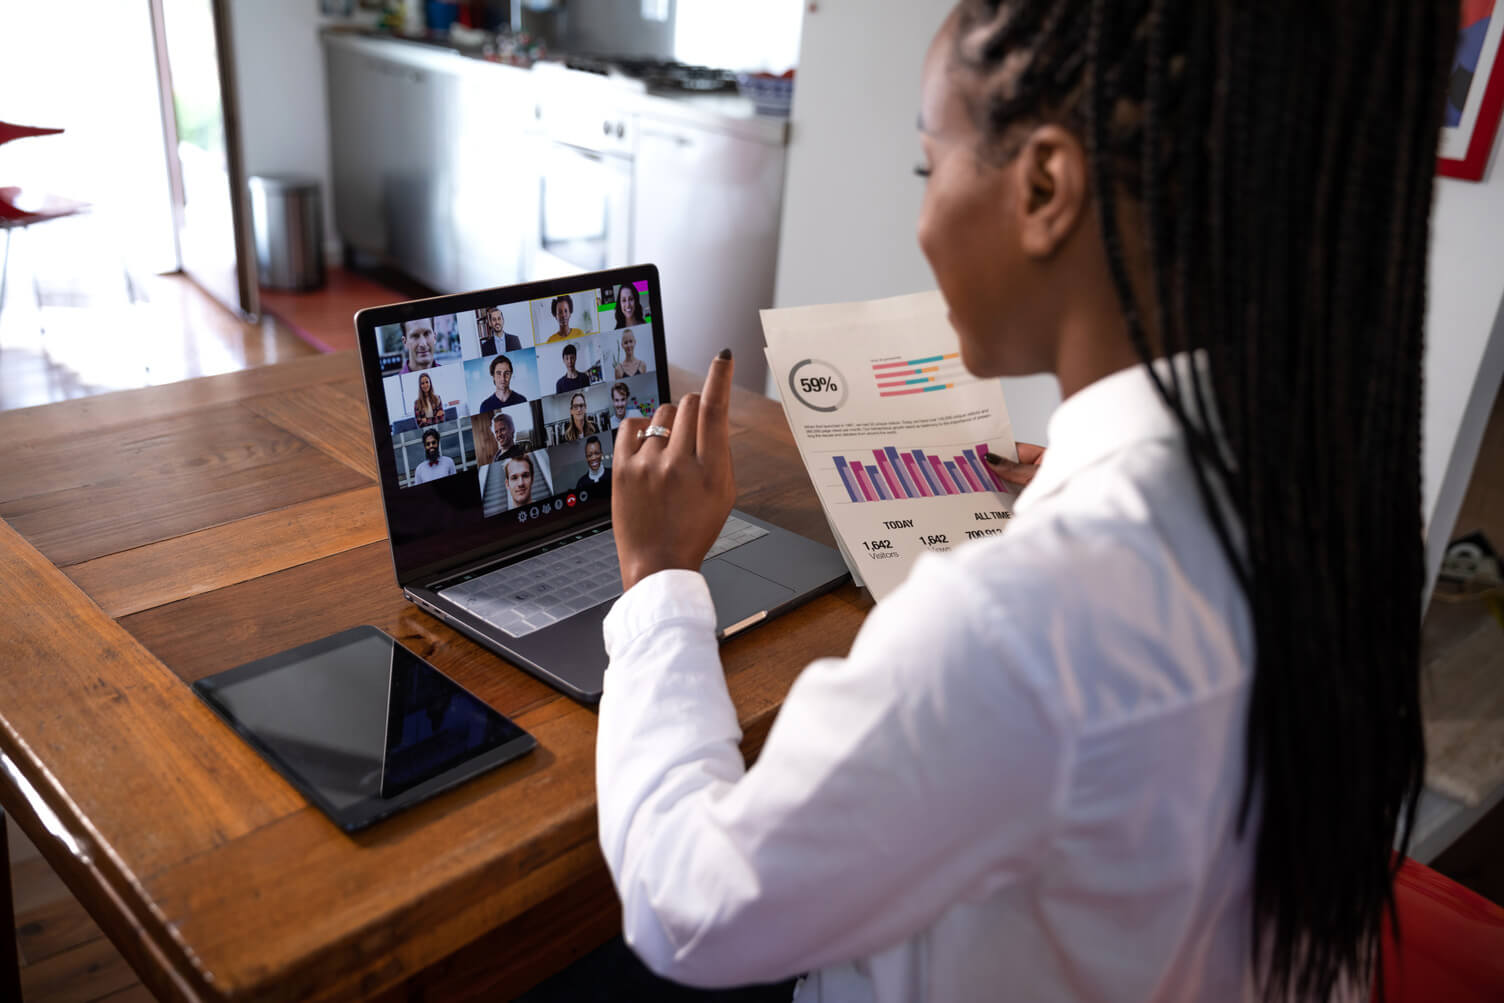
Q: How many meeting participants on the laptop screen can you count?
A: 14